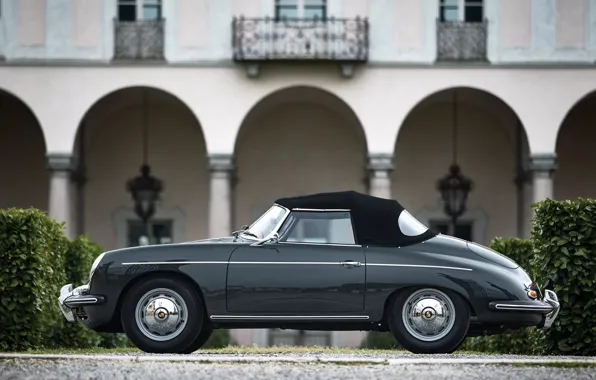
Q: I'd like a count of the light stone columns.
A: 4